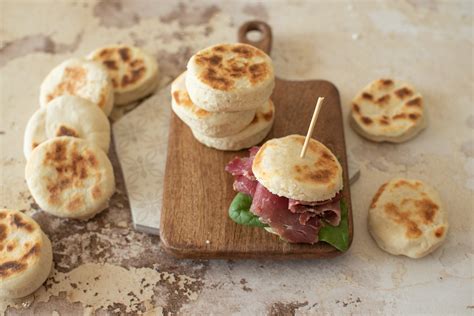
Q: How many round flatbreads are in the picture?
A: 12